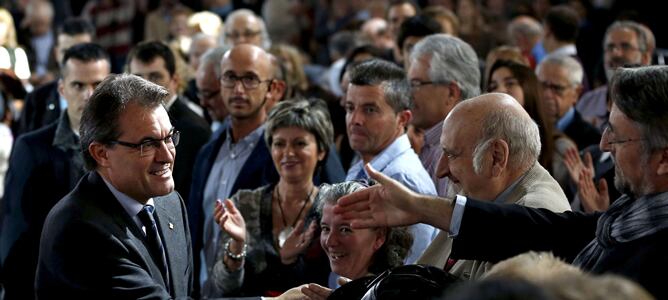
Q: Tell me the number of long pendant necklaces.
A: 1